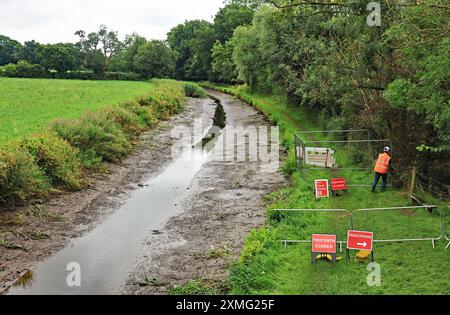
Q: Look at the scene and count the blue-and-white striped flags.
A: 0